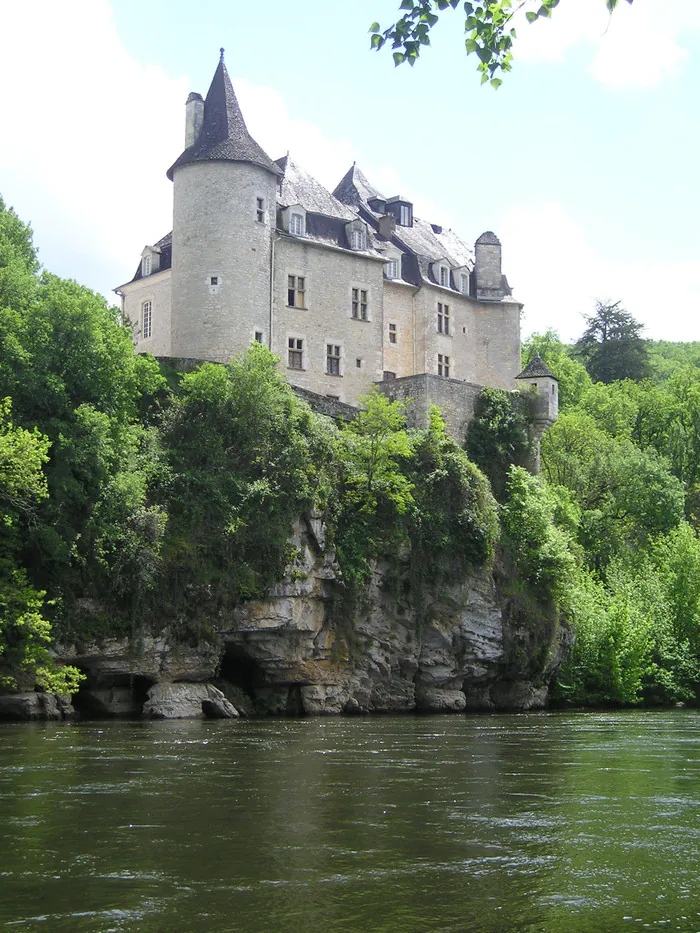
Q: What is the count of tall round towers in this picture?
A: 1